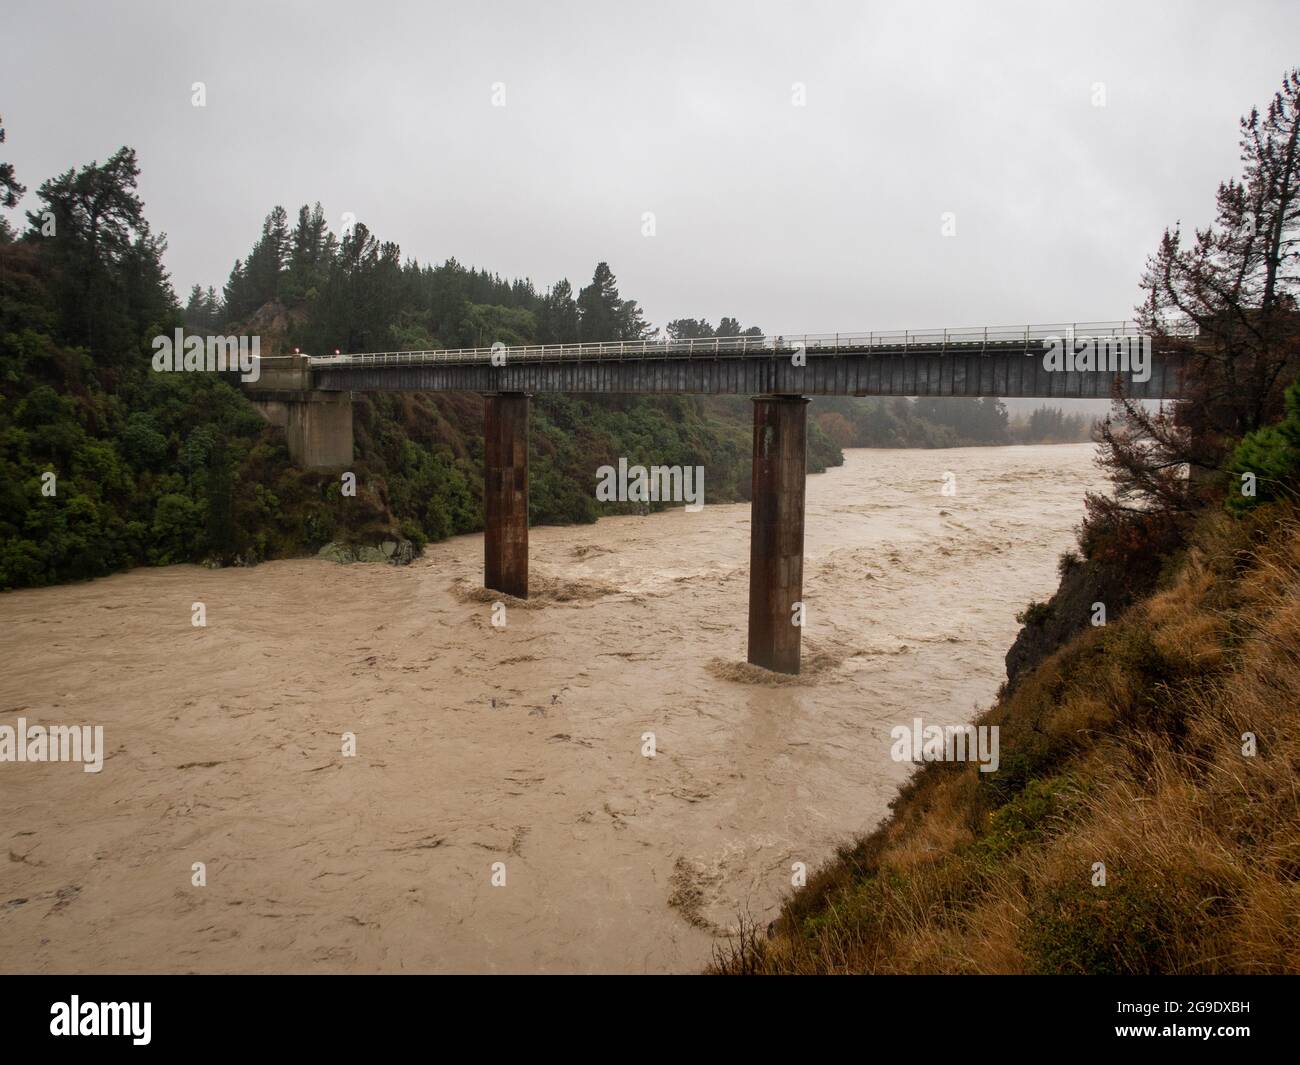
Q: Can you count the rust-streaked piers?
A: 2